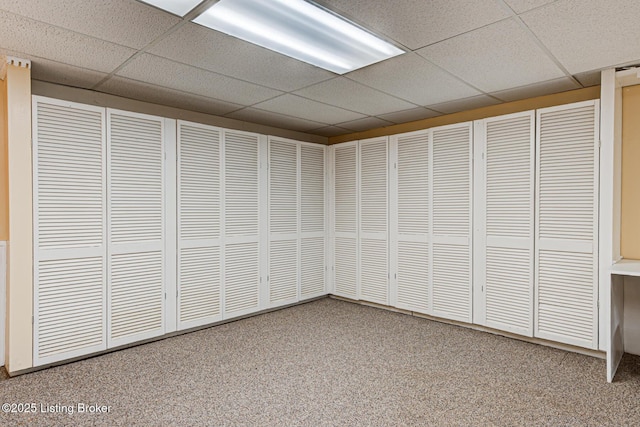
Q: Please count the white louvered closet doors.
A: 12